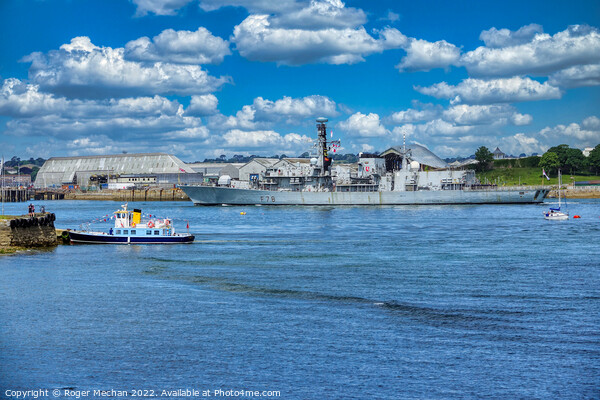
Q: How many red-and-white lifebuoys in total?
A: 3